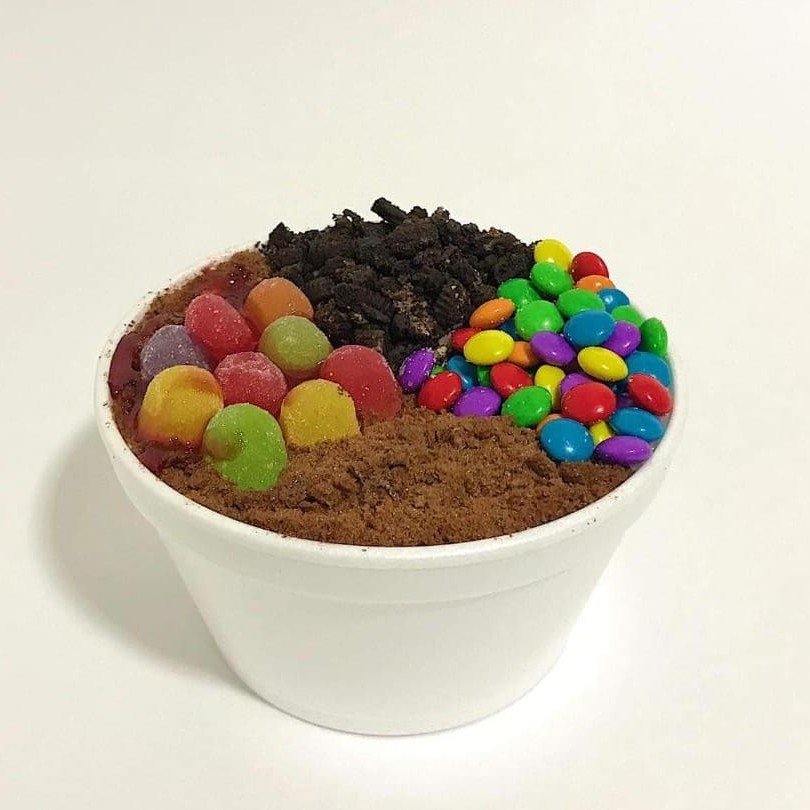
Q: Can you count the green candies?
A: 11